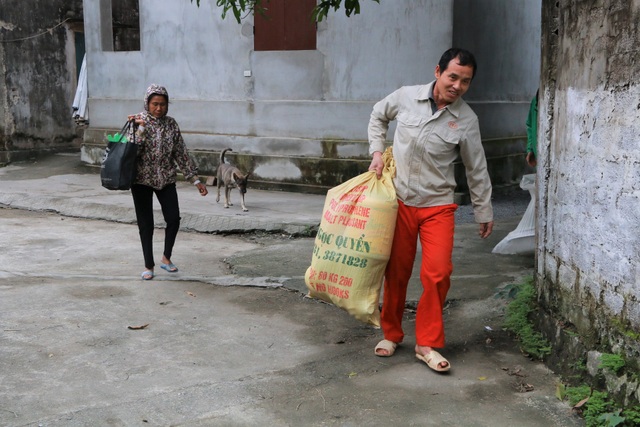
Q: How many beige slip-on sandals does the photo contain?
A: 2